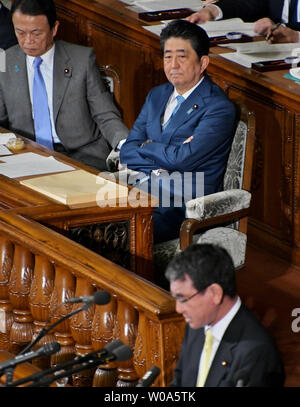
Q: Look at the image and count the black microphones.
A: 5